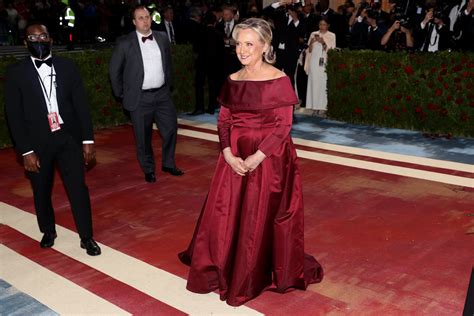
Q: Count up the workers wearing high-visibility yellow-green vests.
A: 2